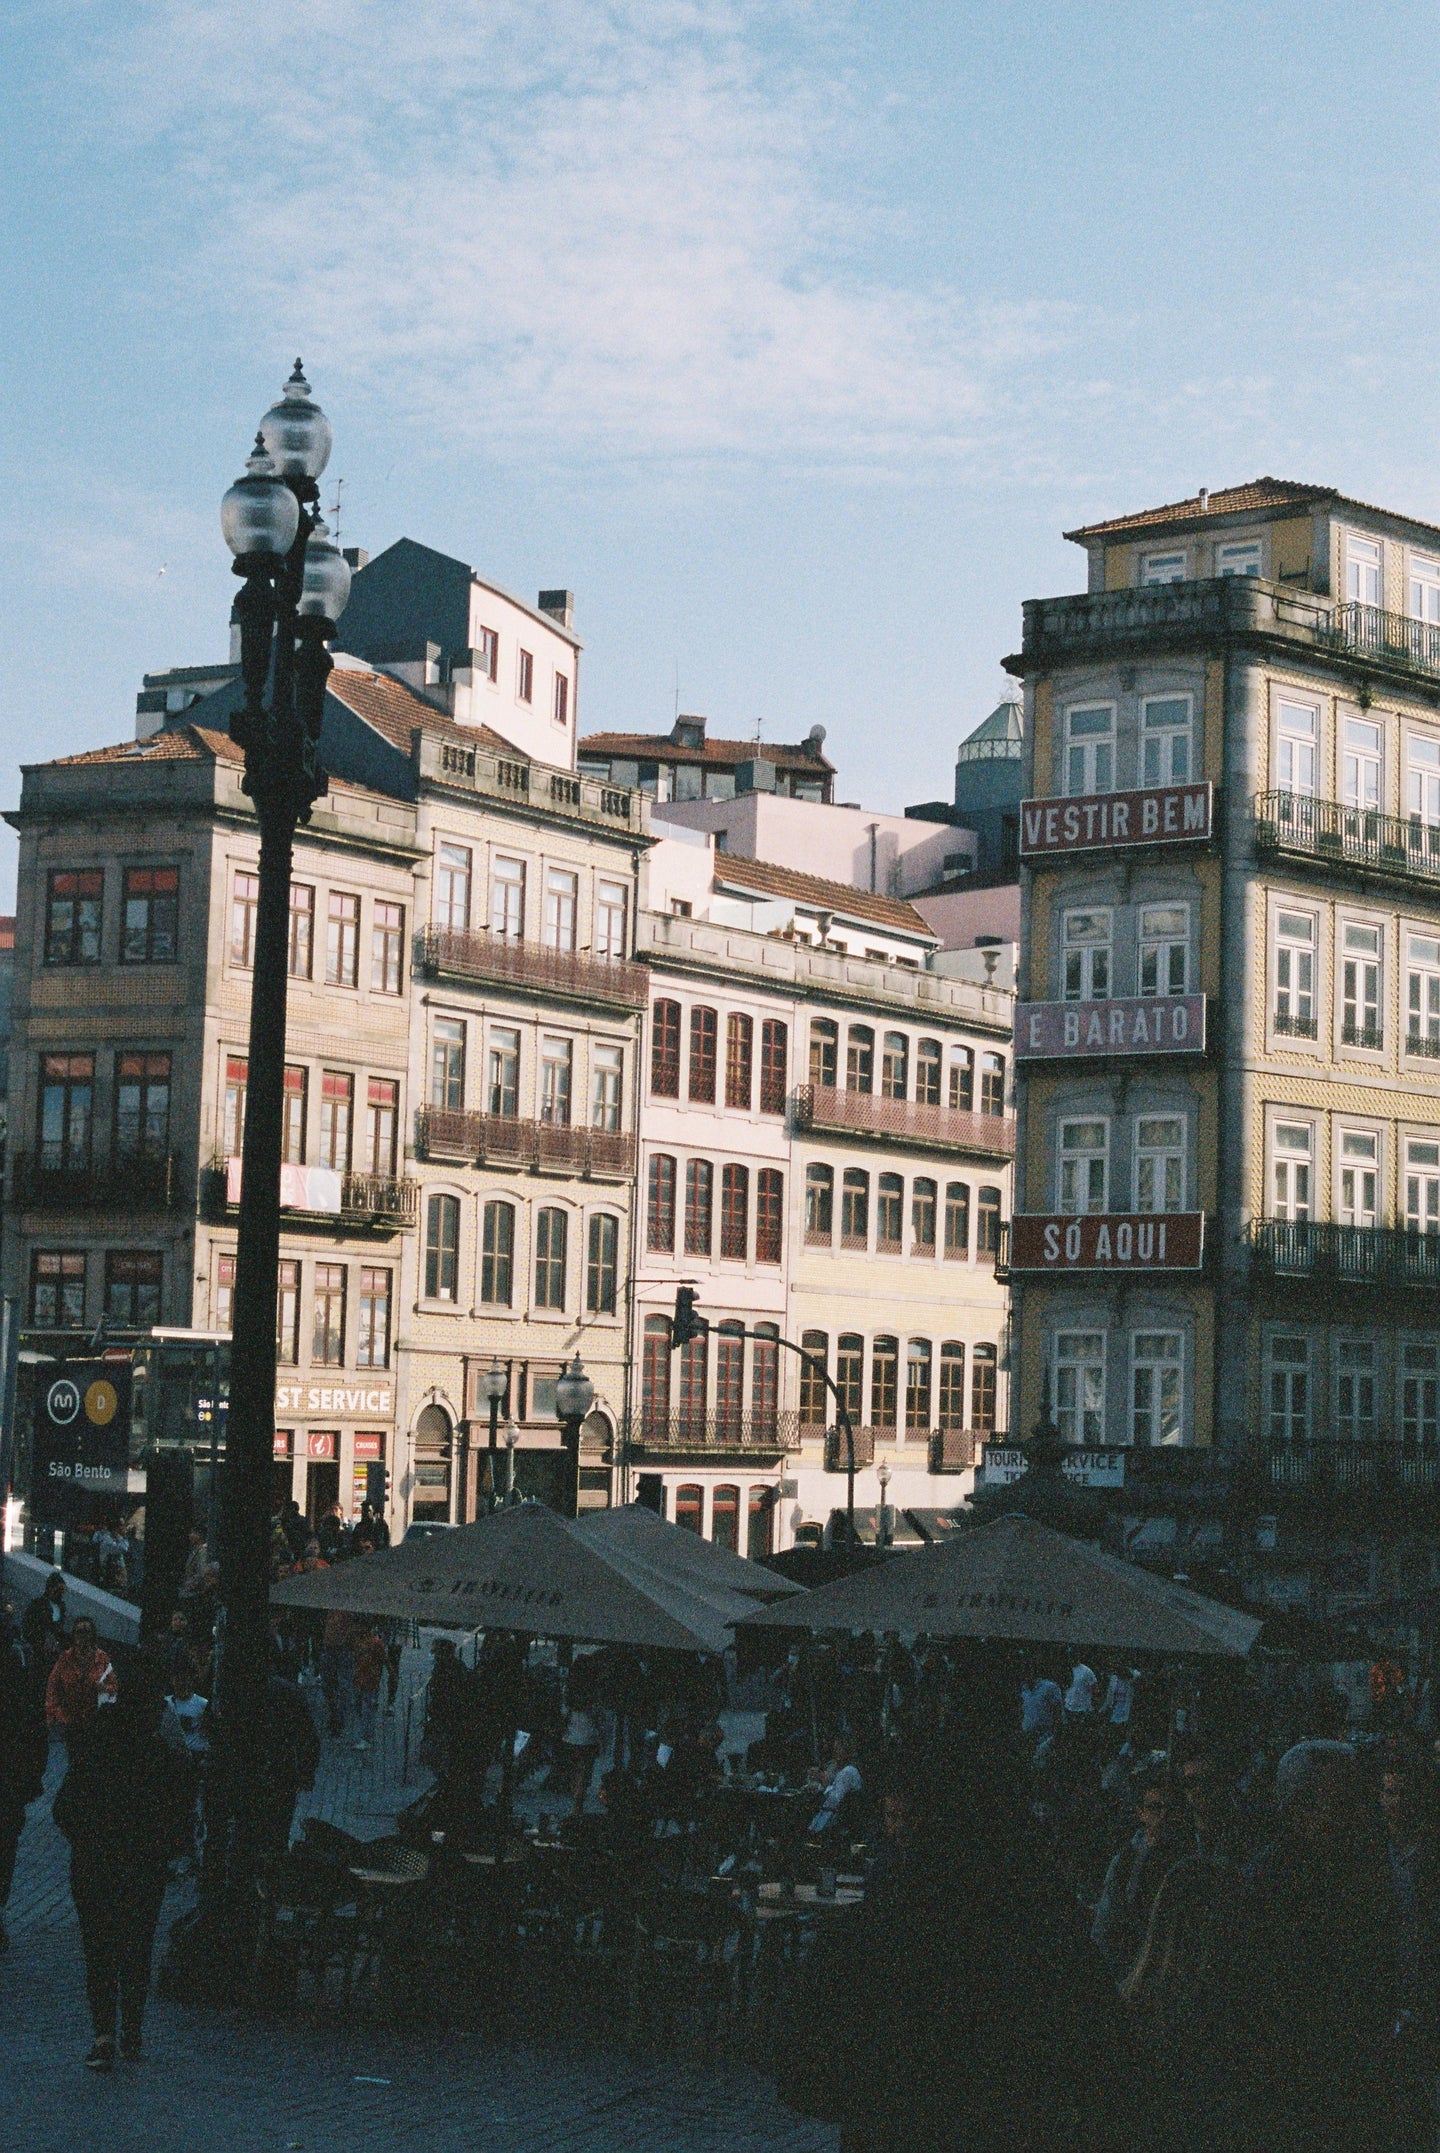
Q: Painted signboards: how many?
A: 3